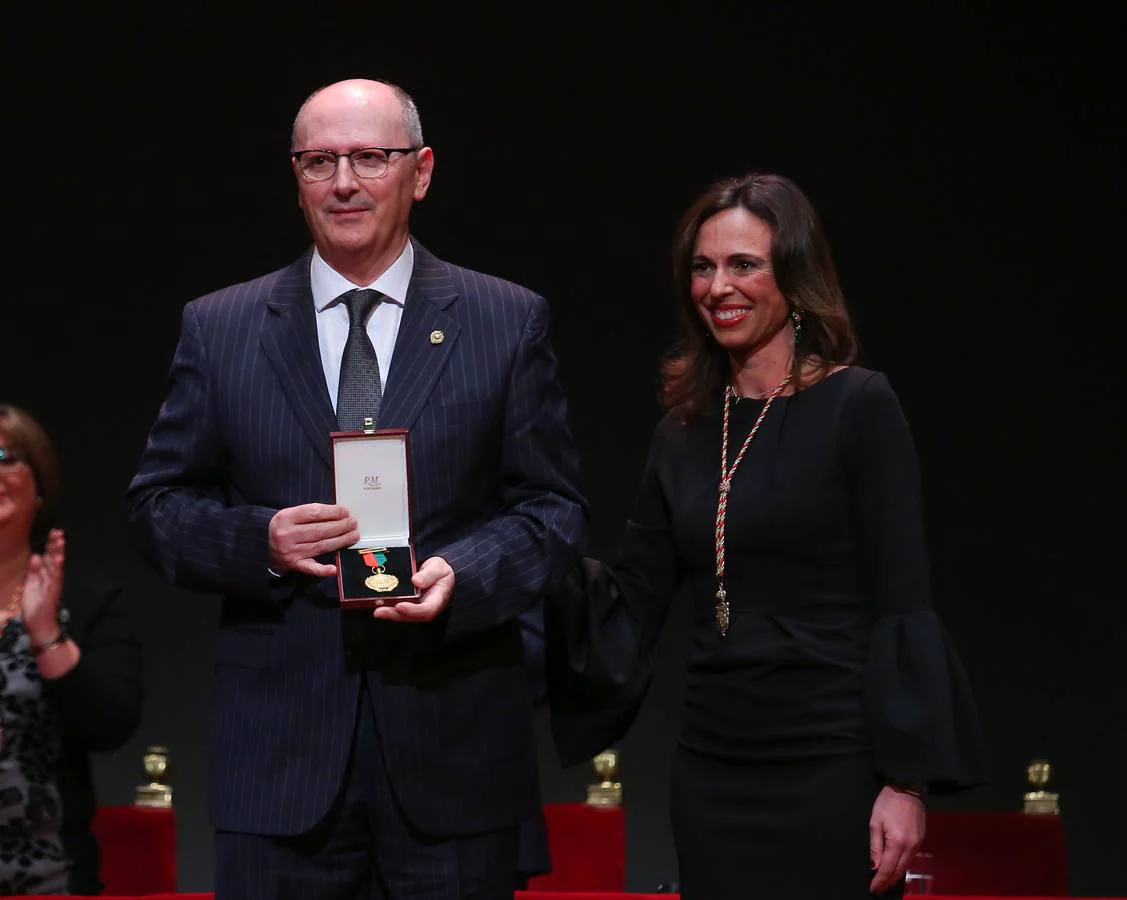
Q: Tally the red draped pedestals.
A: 3